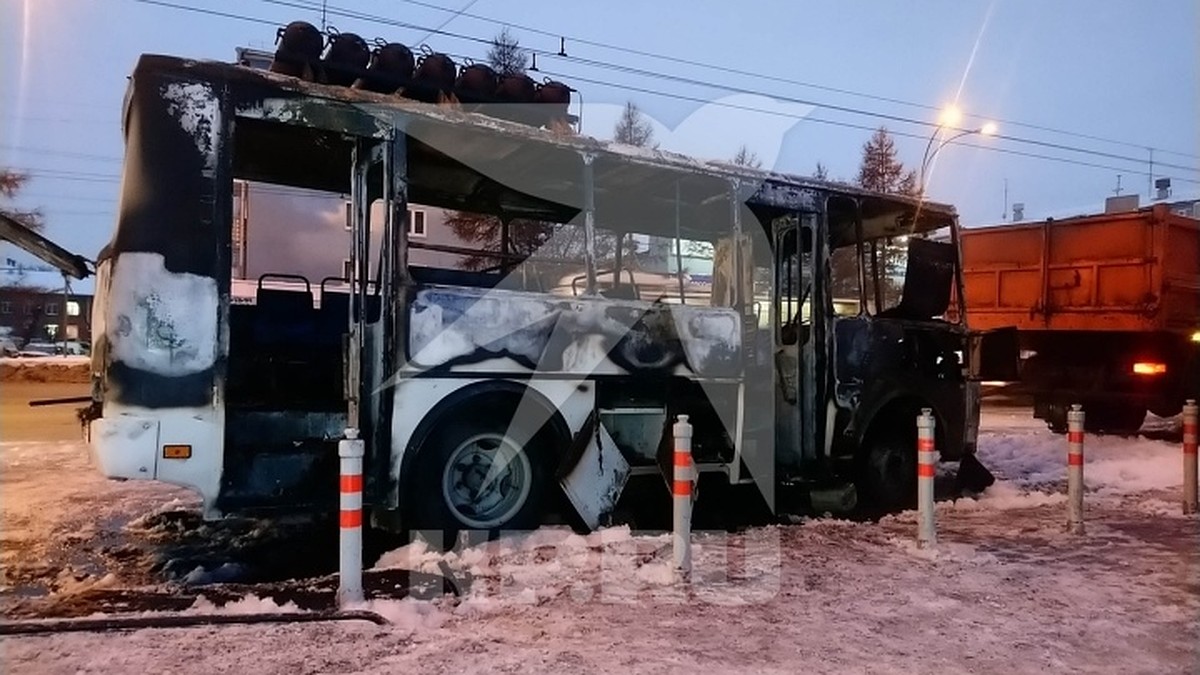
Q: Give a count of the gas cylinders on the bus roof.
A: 7